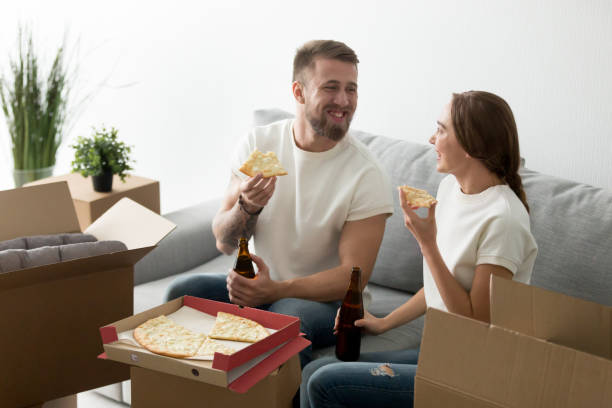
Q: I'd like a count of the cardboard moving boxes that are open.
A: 2